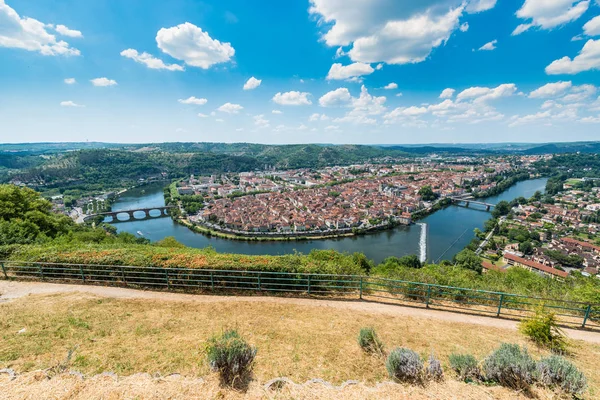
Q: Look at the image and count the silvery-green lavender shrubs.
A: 7